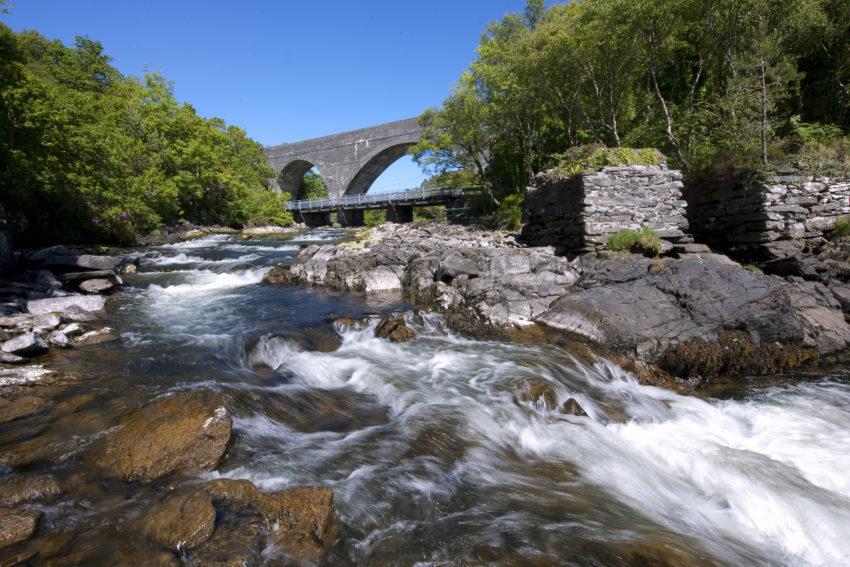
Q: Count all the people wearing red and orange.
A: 0